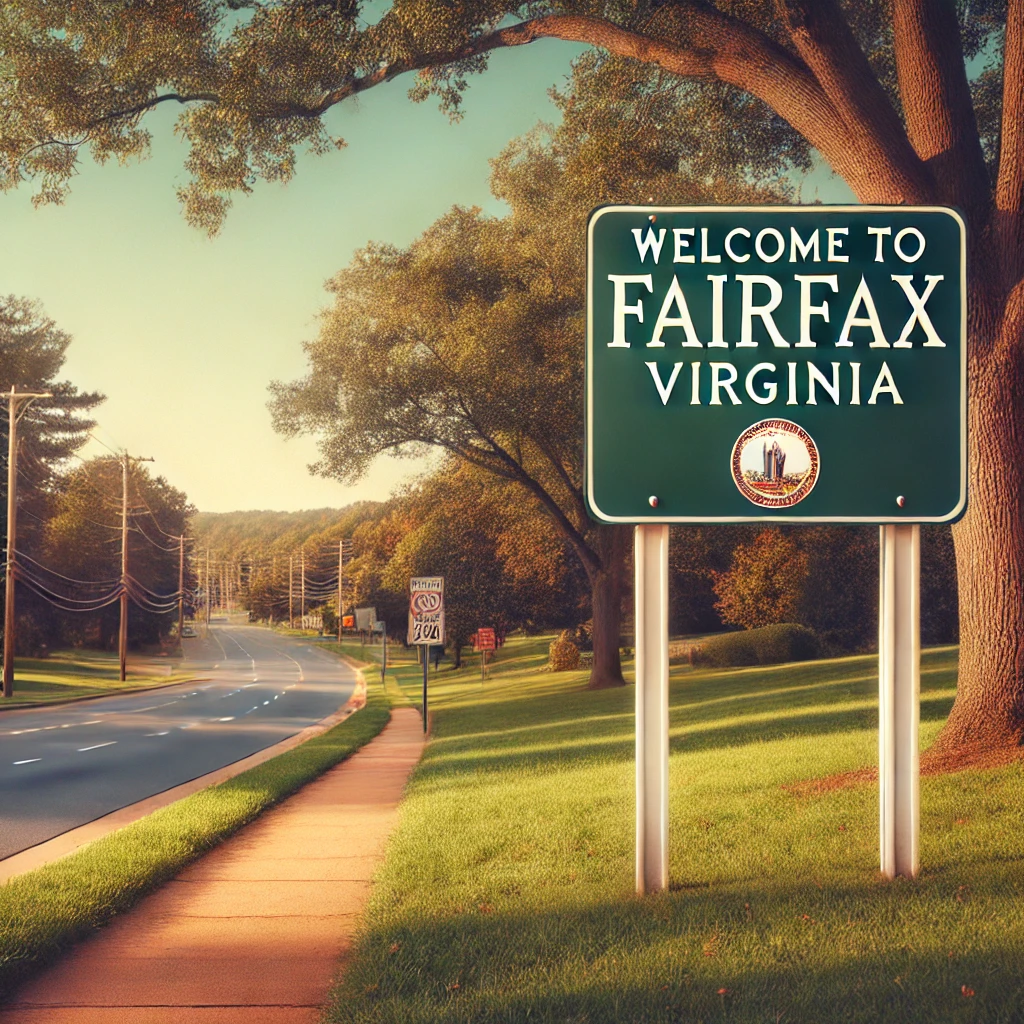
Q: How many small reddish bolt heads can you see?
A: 3